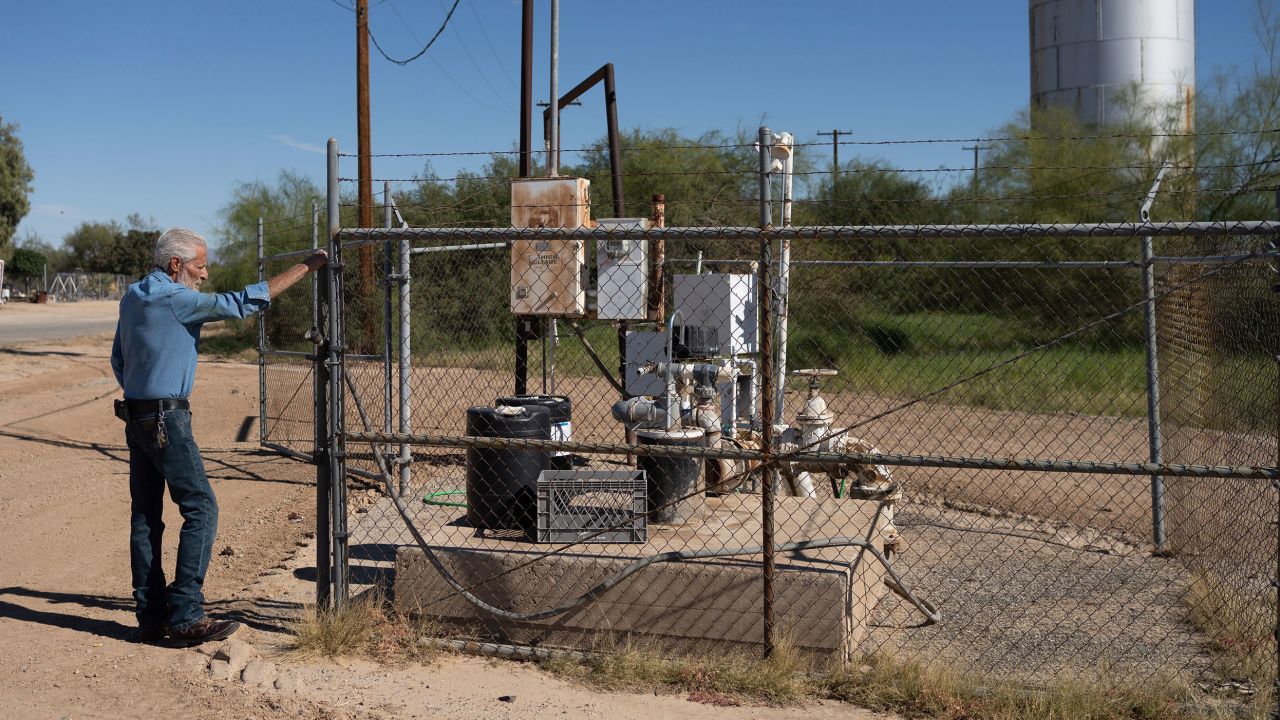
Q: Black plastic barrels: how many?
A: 2